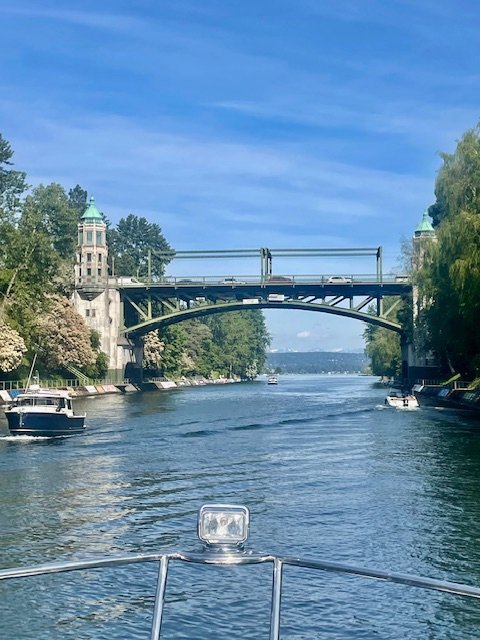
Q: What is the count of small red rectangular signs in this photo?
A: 0